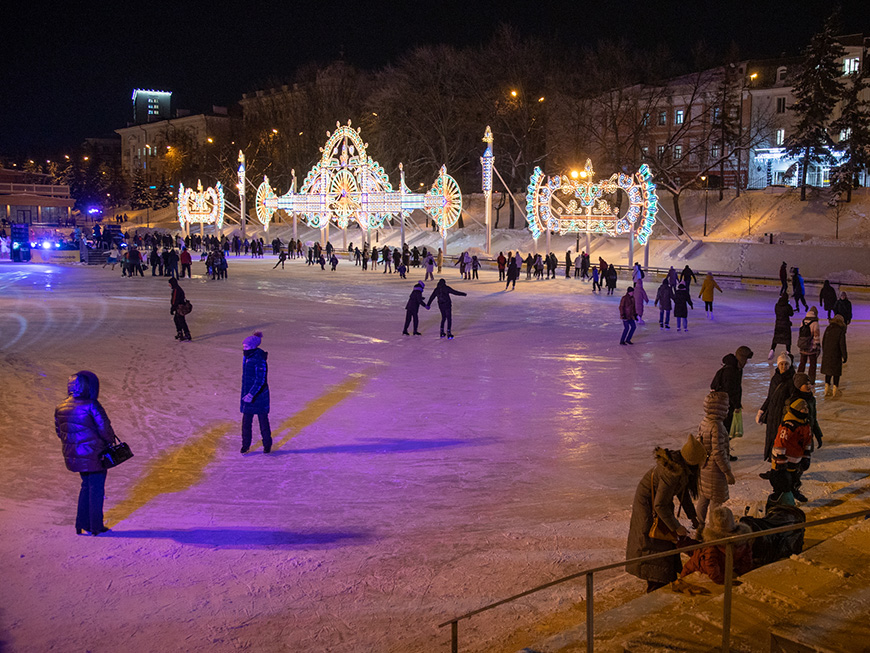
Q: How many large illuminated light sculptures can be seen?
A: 3